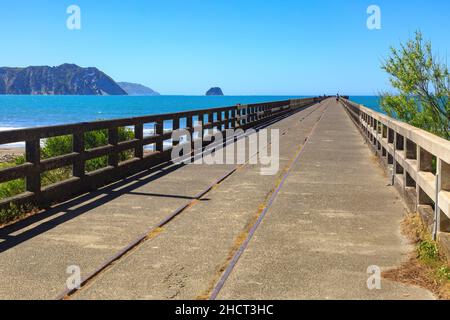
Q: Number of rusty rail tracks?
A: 2